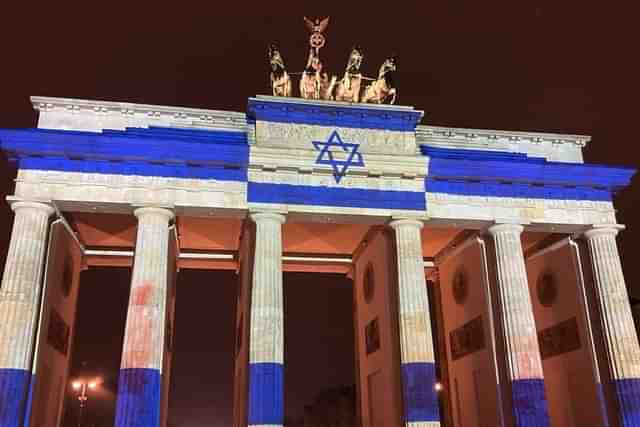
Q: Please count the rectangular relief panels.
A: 4